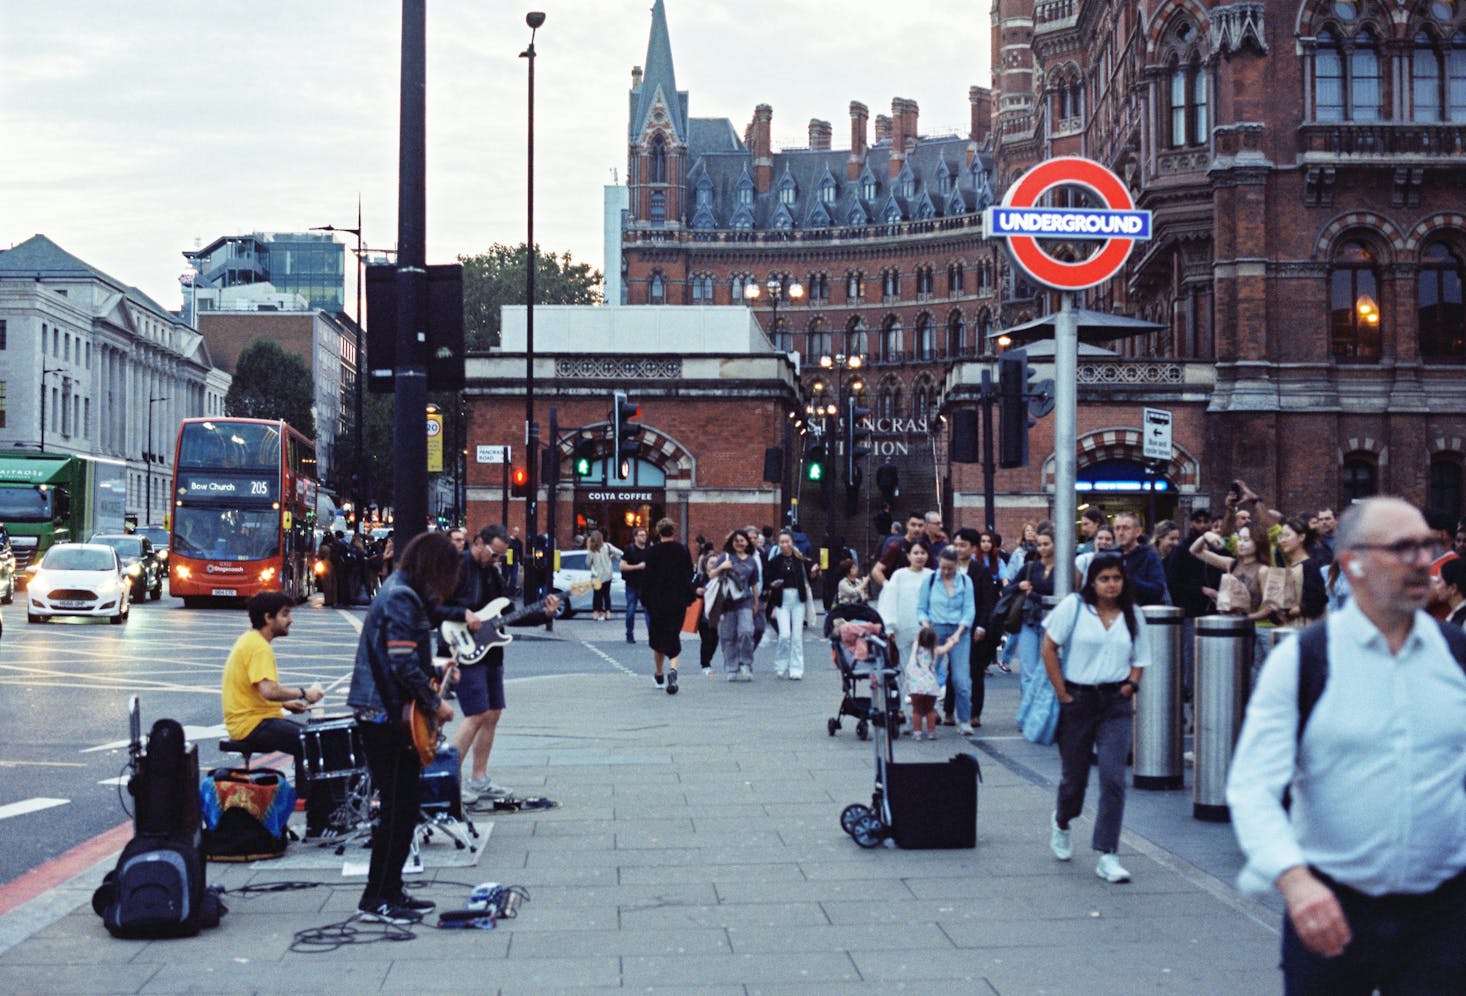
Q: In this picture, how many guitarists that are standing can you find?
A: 2